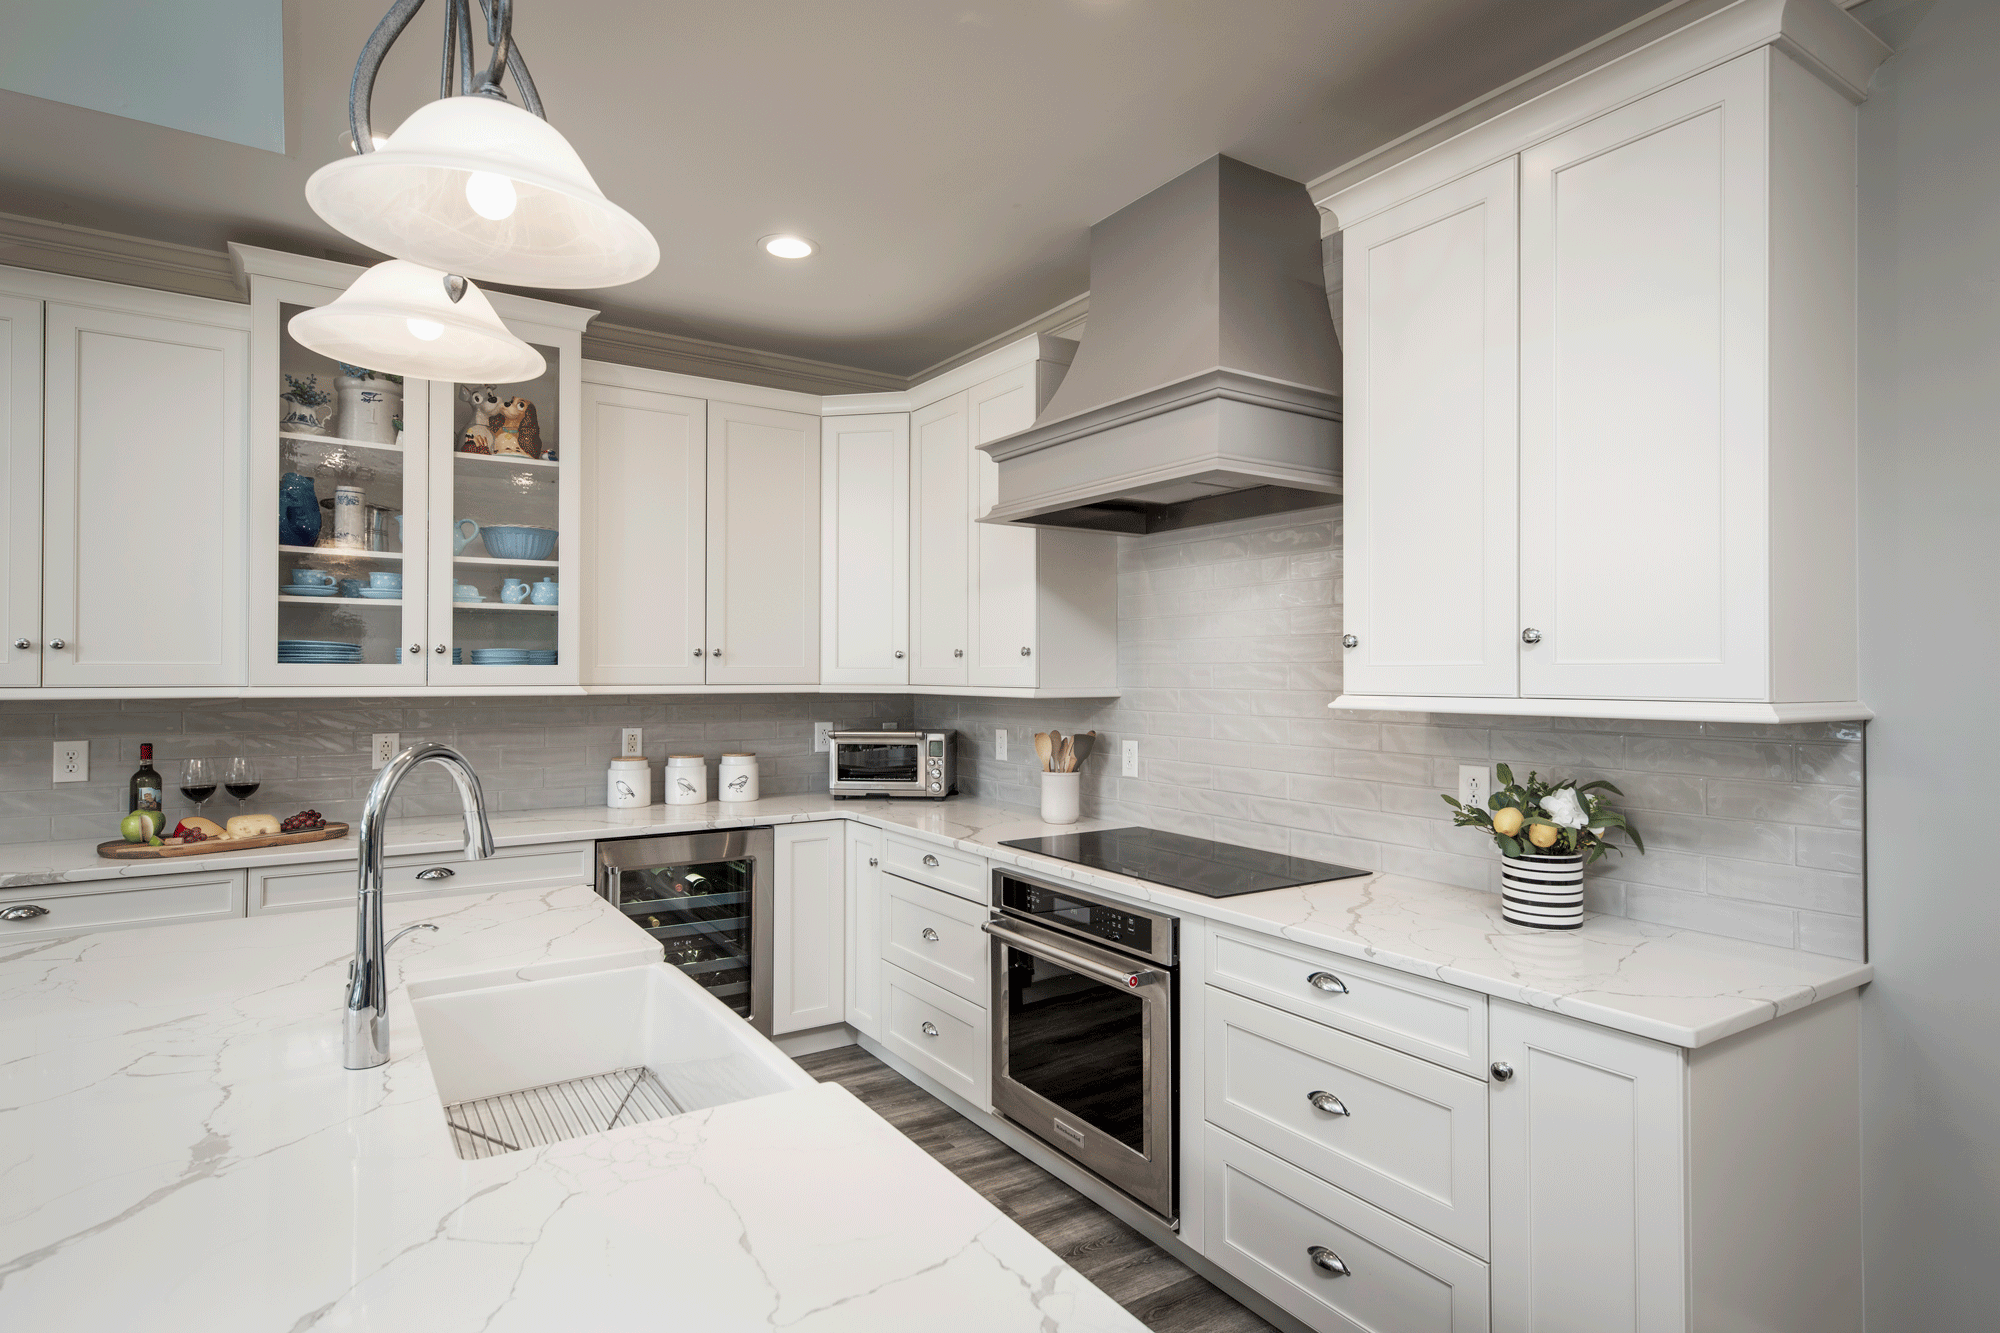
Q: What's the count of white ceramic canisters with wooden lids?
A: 3